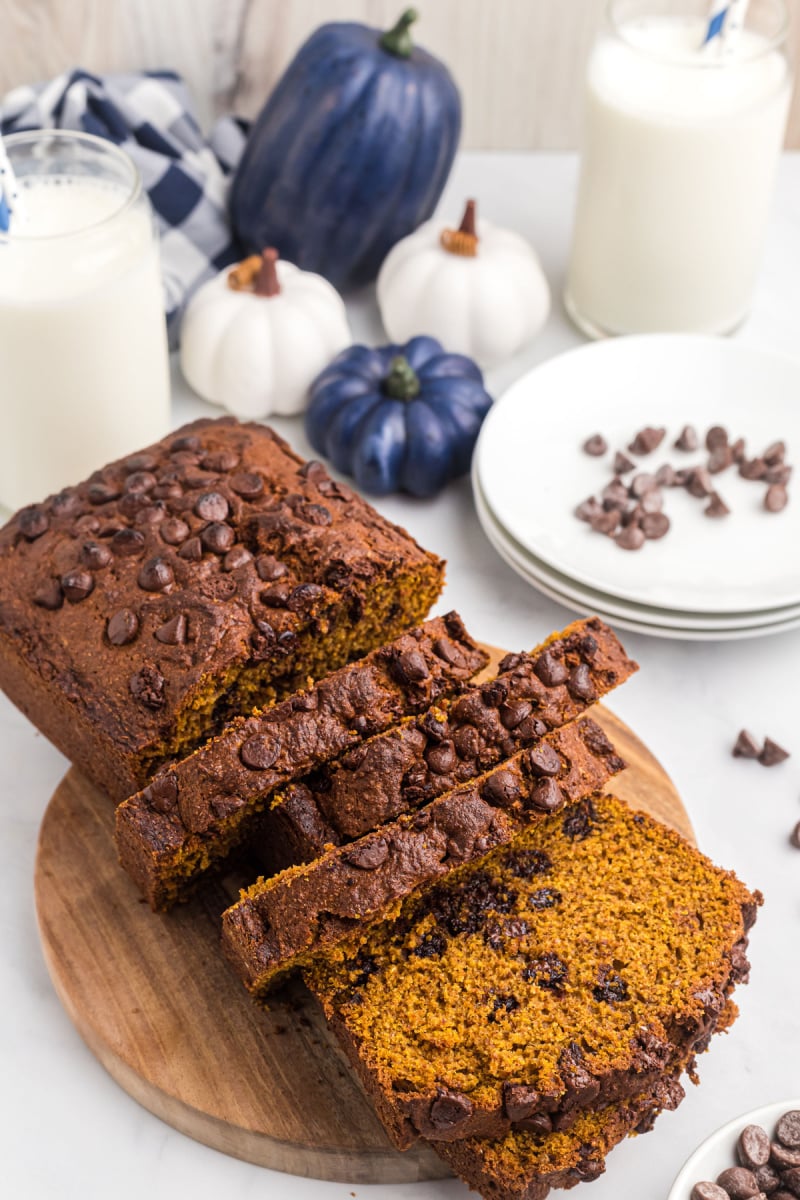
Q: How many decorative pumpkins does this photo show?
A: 4